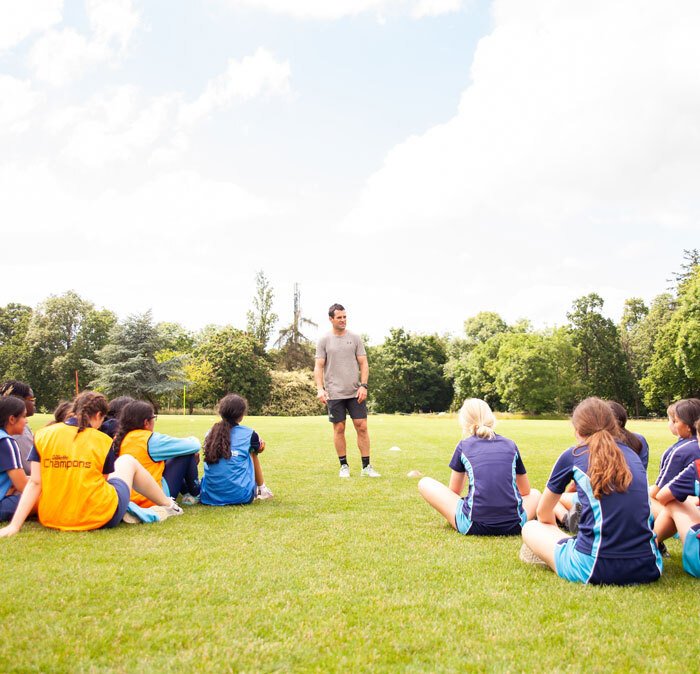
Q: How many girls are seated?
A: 13